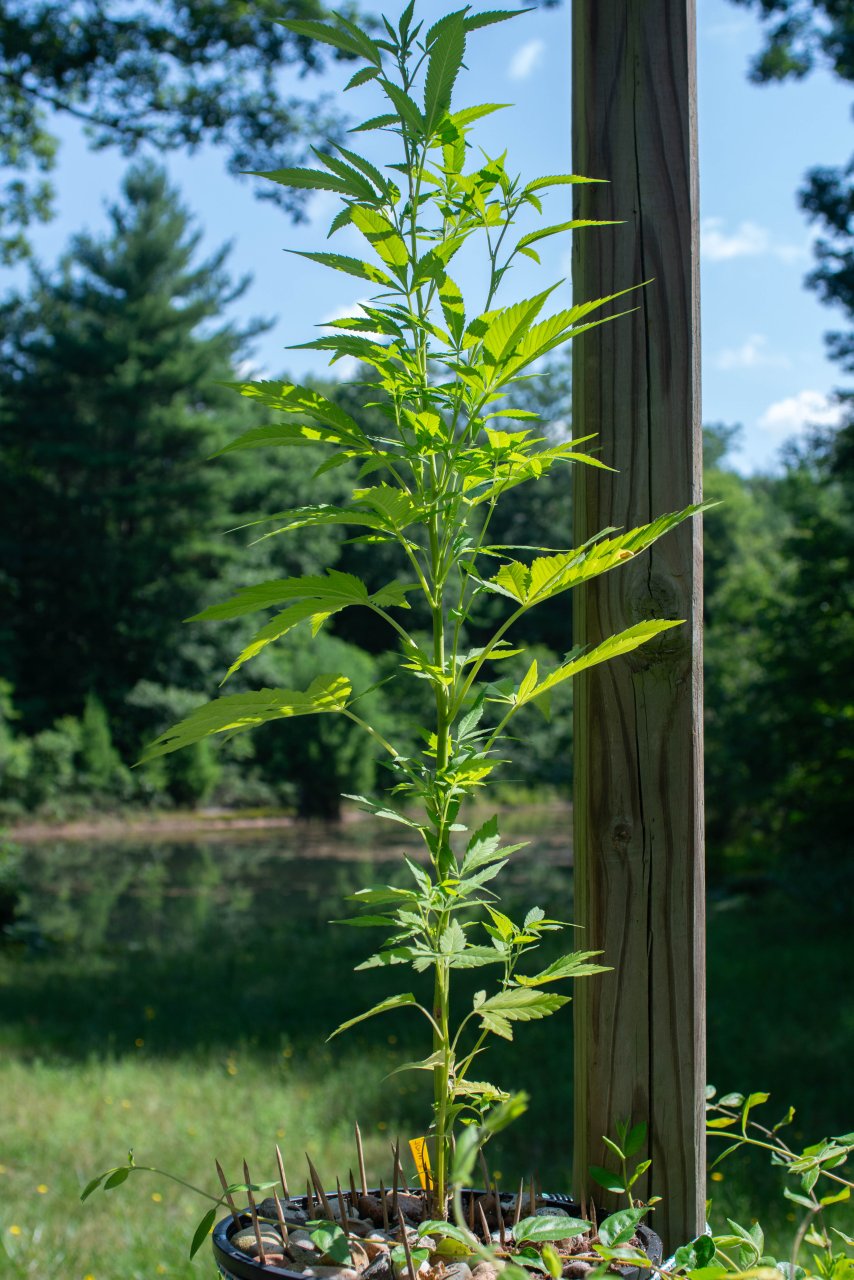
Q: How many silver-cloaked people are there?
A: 0